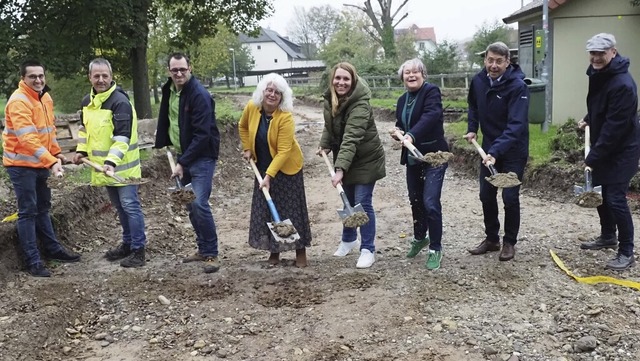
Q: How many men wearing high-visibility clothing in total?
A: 2